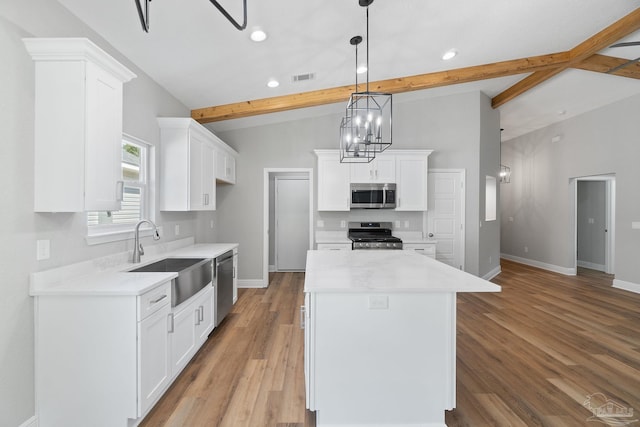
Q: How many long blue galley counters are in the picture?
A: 0